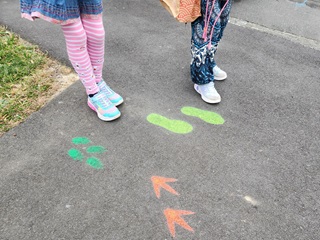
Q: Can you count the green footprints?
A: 6